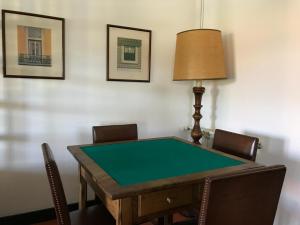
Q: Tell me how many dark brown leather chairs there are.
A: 4